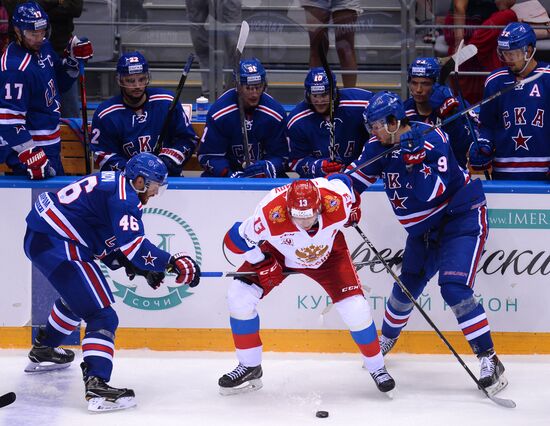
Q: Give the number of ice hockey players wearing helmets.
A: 9